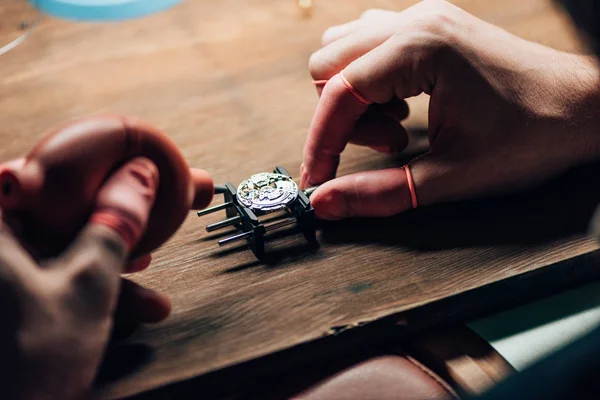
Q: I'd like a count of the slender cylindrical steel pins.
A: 3